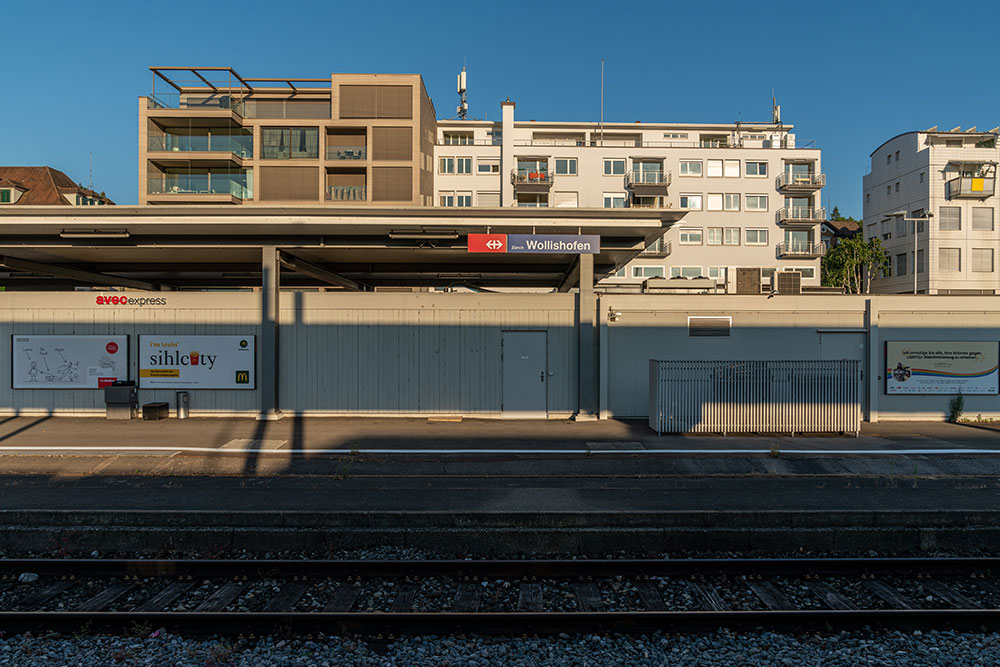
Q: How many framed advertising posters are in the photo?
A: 3